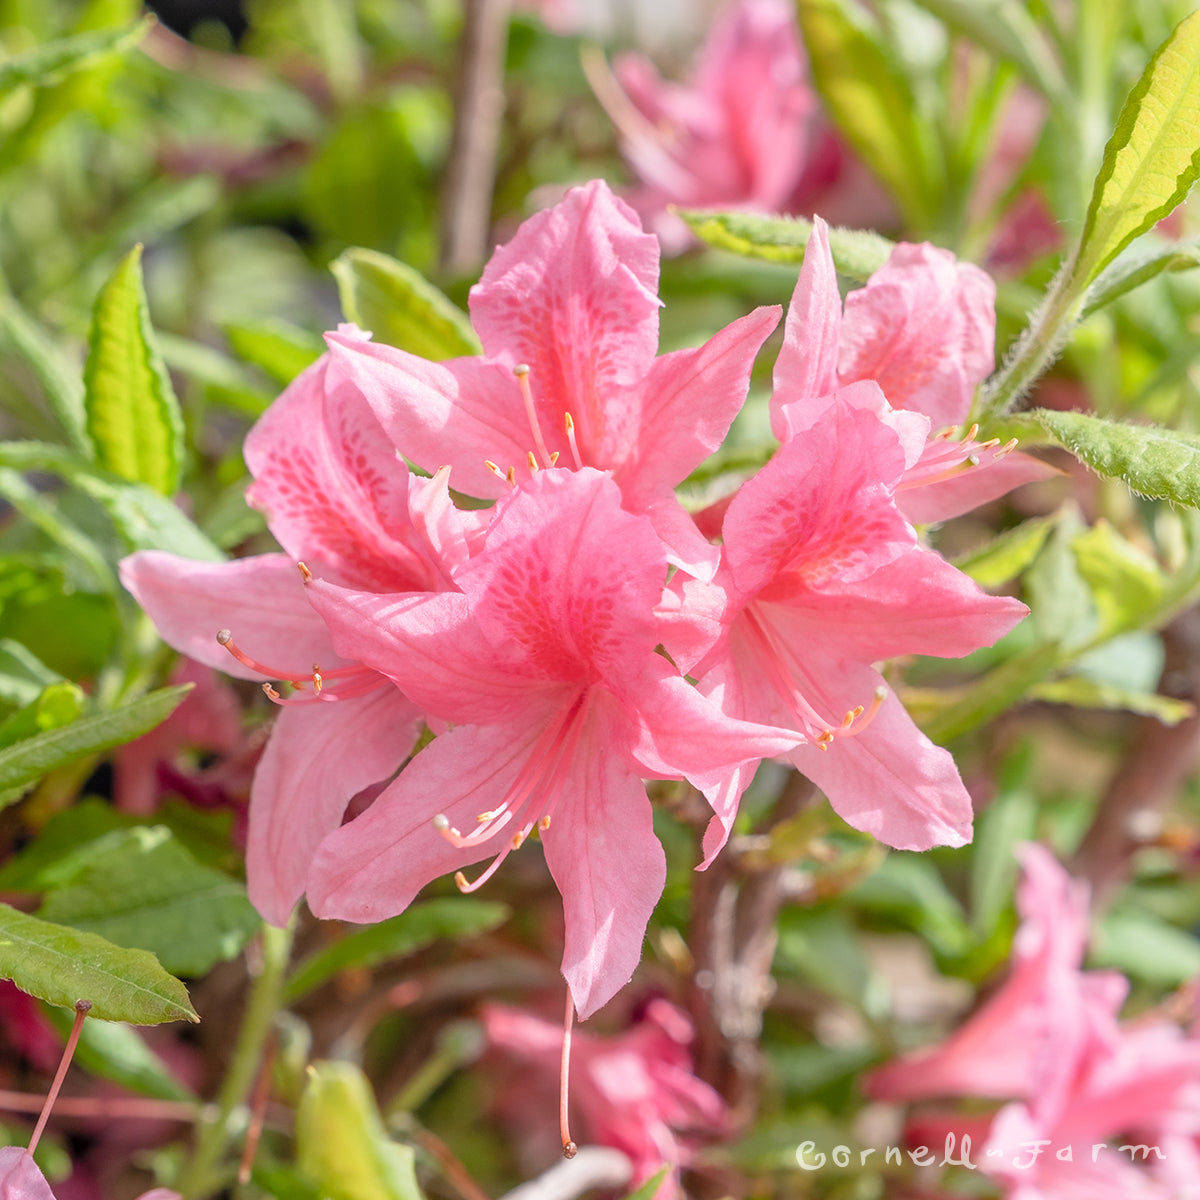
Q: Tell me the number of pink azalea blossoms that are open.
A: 5